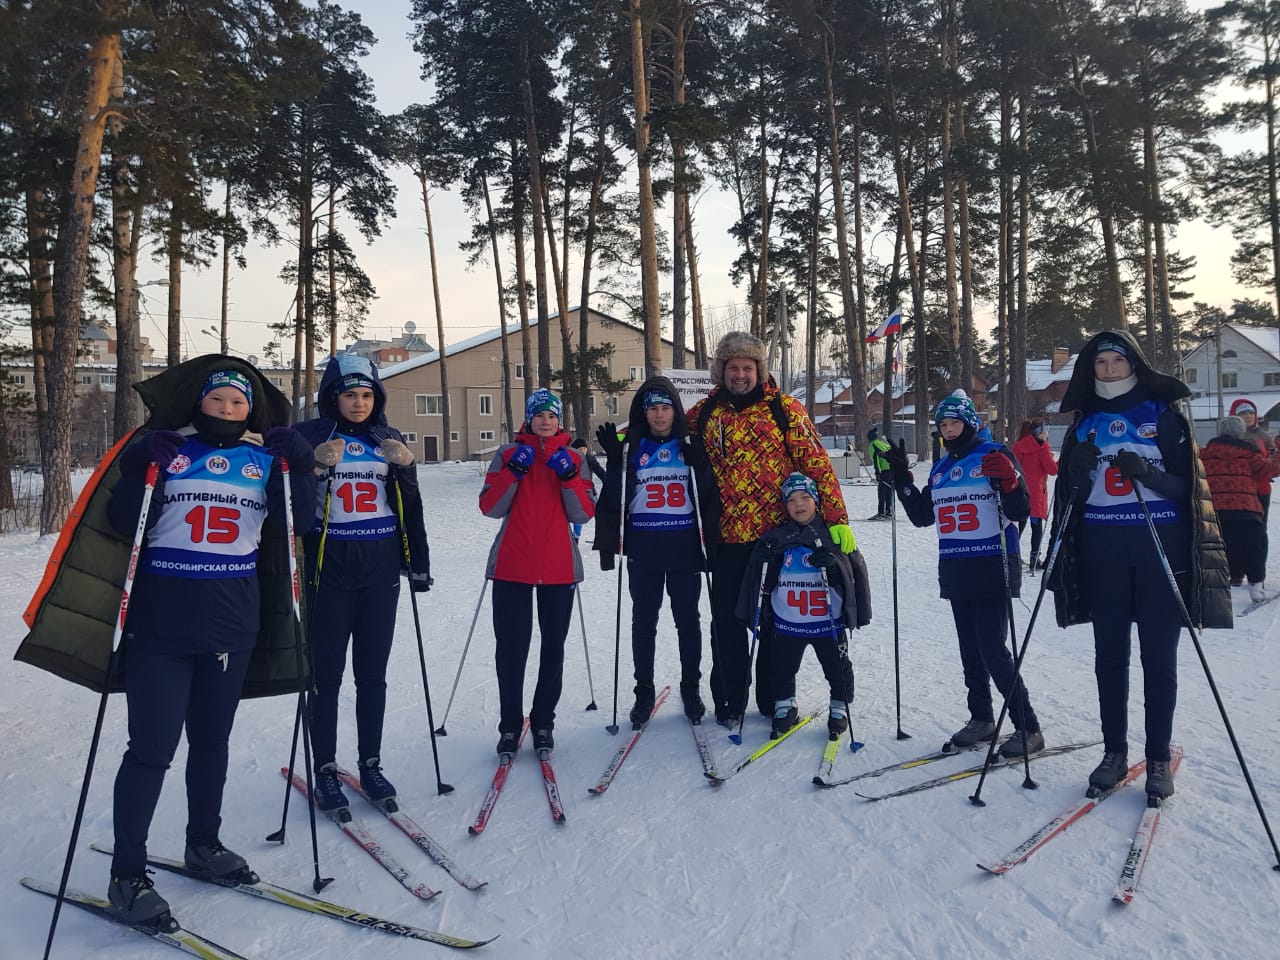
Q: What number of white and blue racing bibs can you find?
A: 6